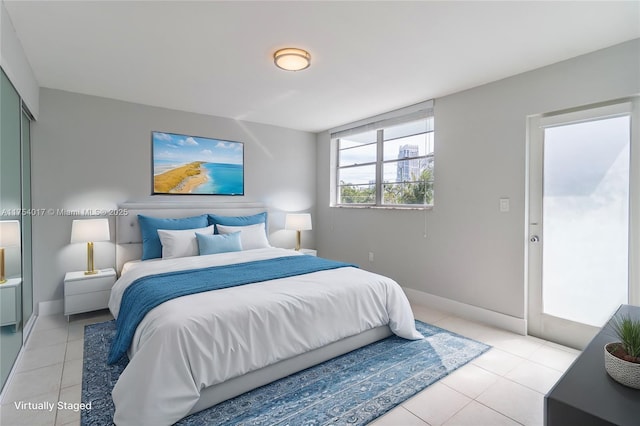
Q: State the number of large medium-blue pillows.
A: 2